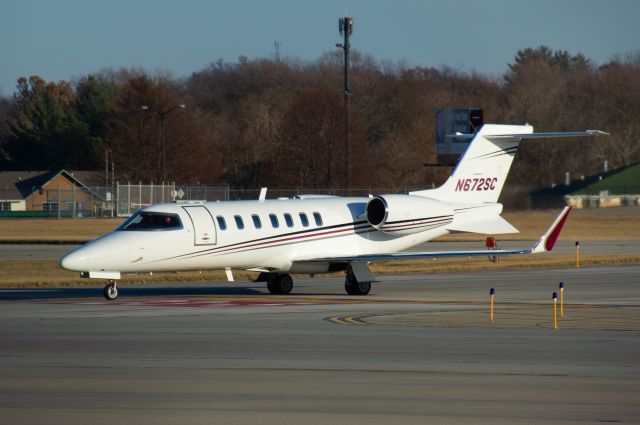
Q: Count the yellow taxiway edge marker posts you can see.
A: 4